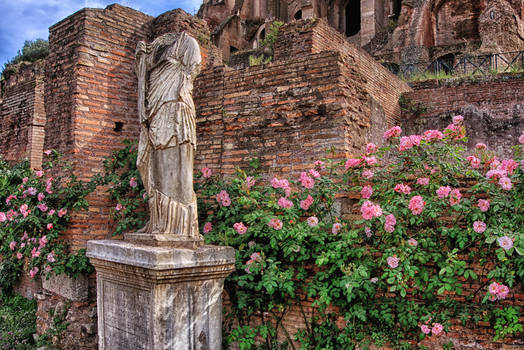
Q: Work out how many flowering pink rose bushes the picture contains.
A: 2